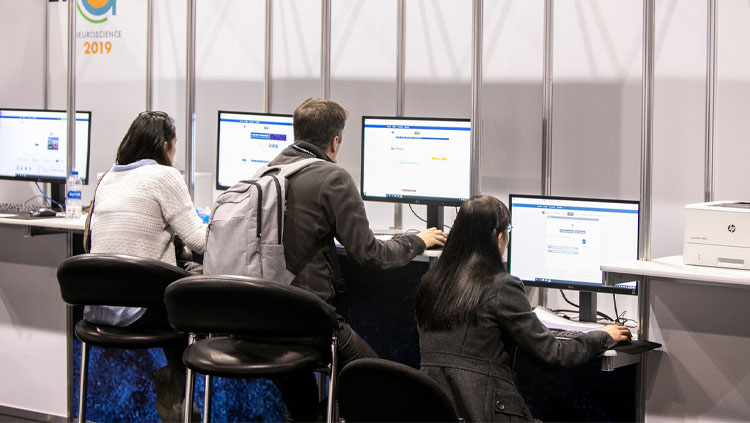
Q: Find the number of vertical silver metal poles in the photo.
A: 11